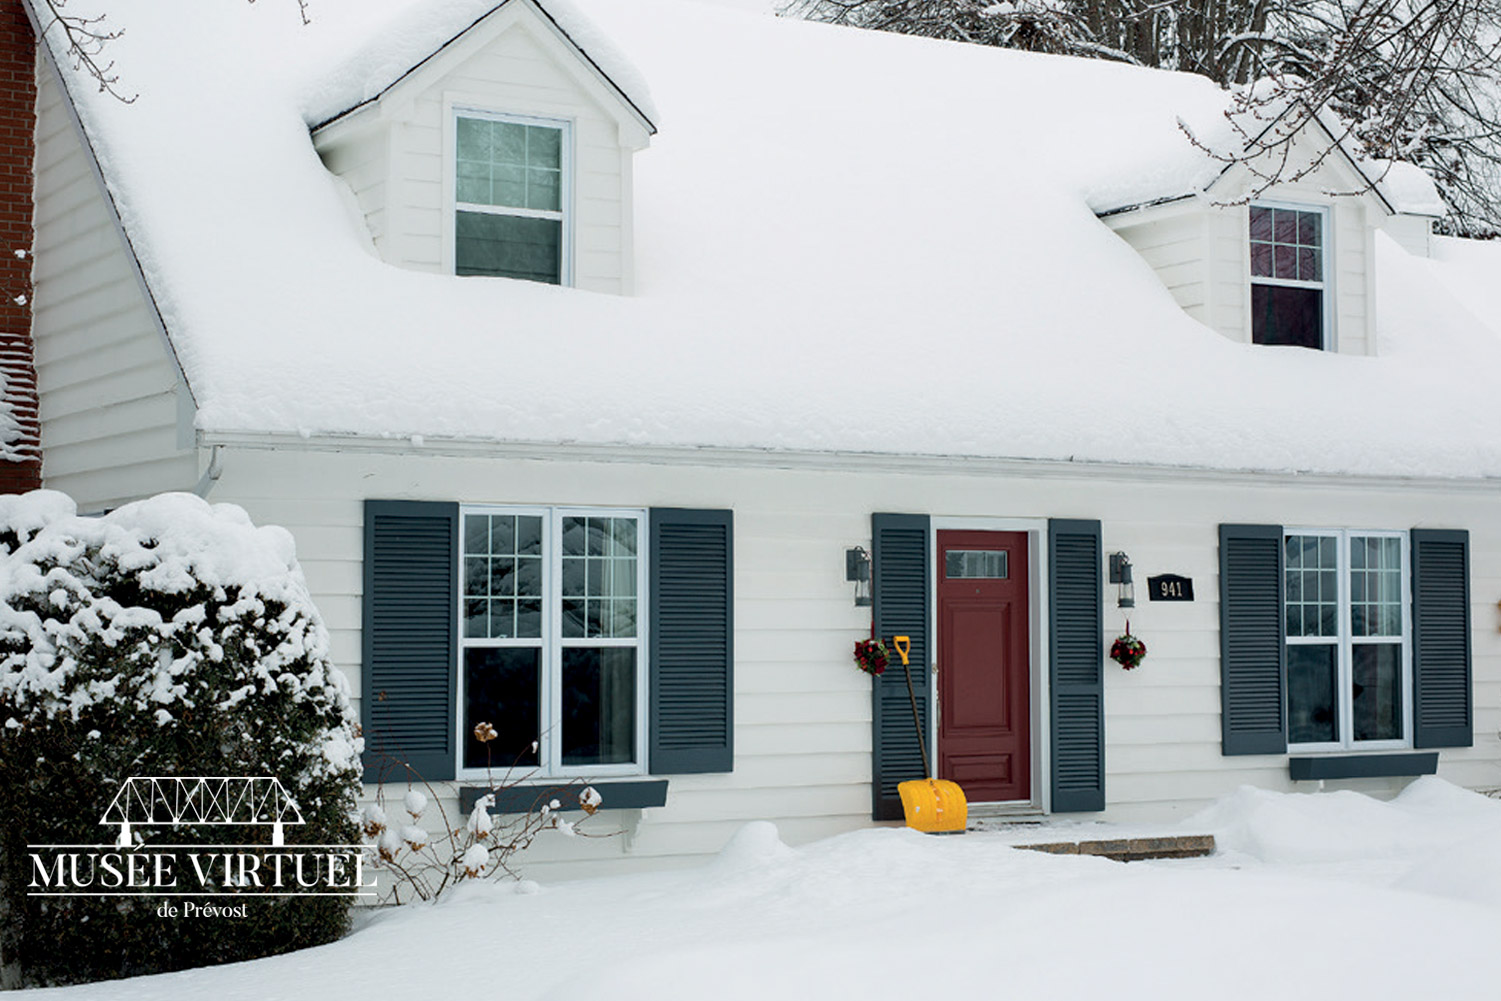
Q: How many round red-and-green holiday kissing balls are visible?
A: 2